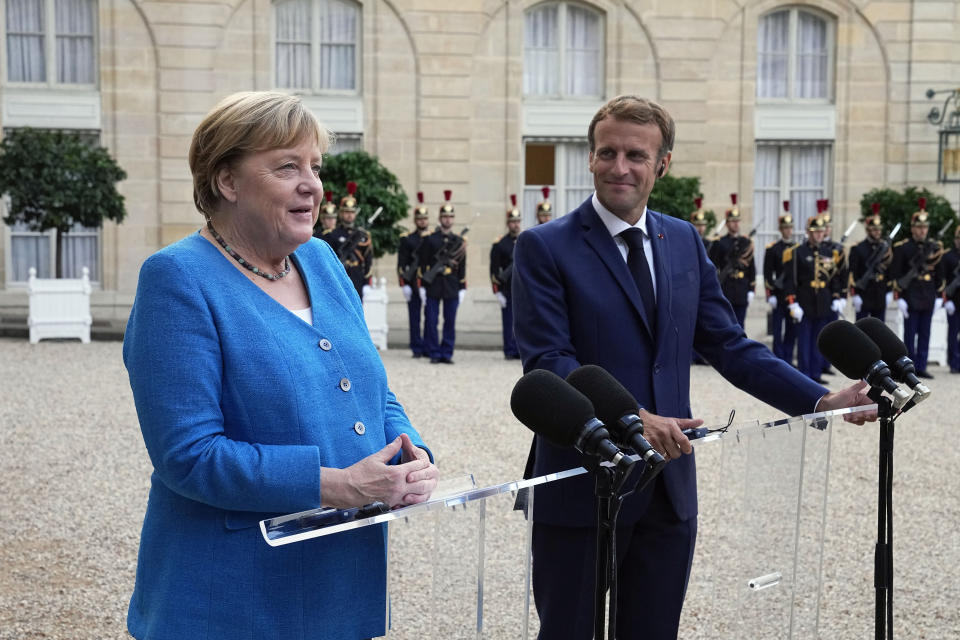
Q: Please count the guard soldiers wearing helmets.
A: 14